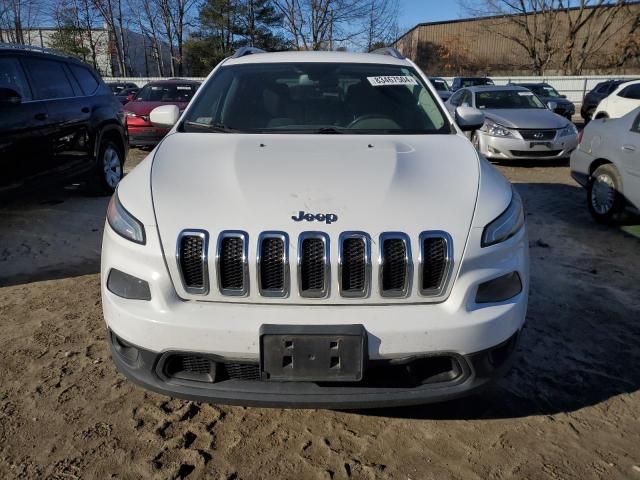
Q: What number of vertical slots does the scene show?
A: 7